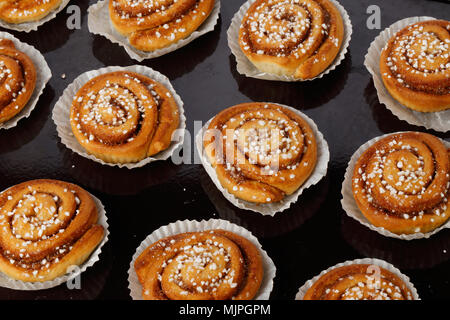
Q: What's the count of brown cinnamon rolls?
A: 11